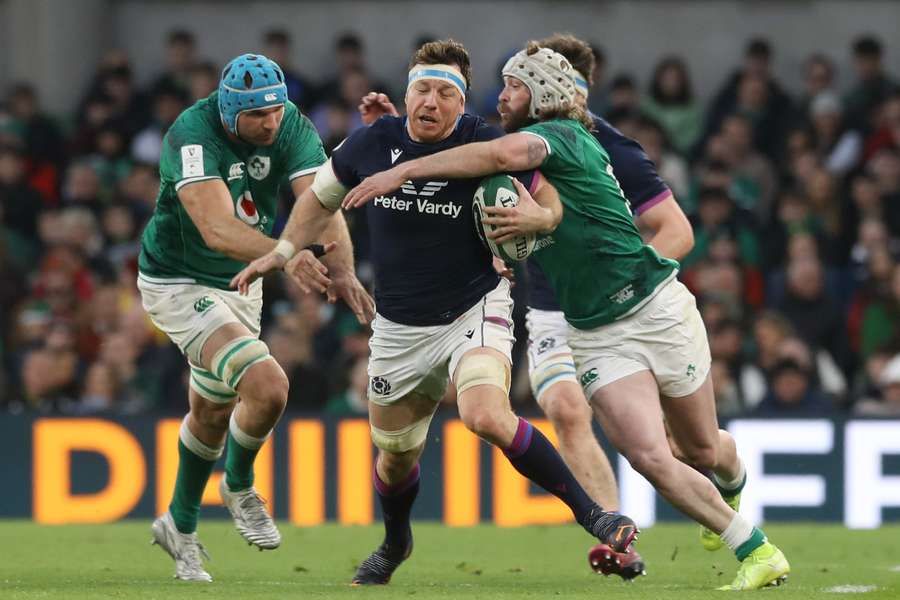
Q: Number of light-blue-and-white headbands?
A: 2